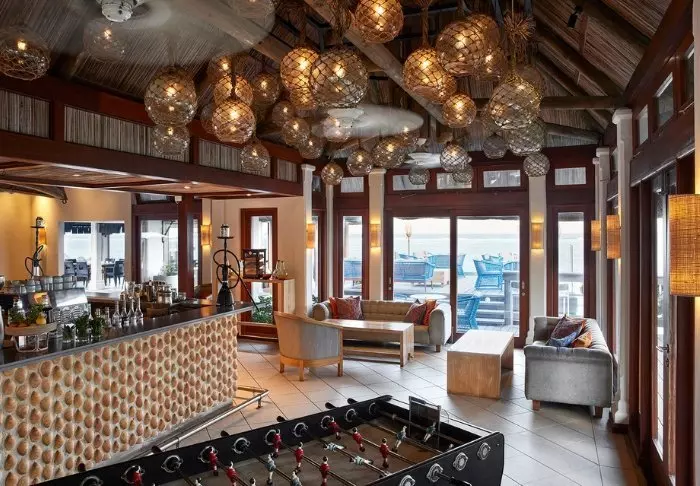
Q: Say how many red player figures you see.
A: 9